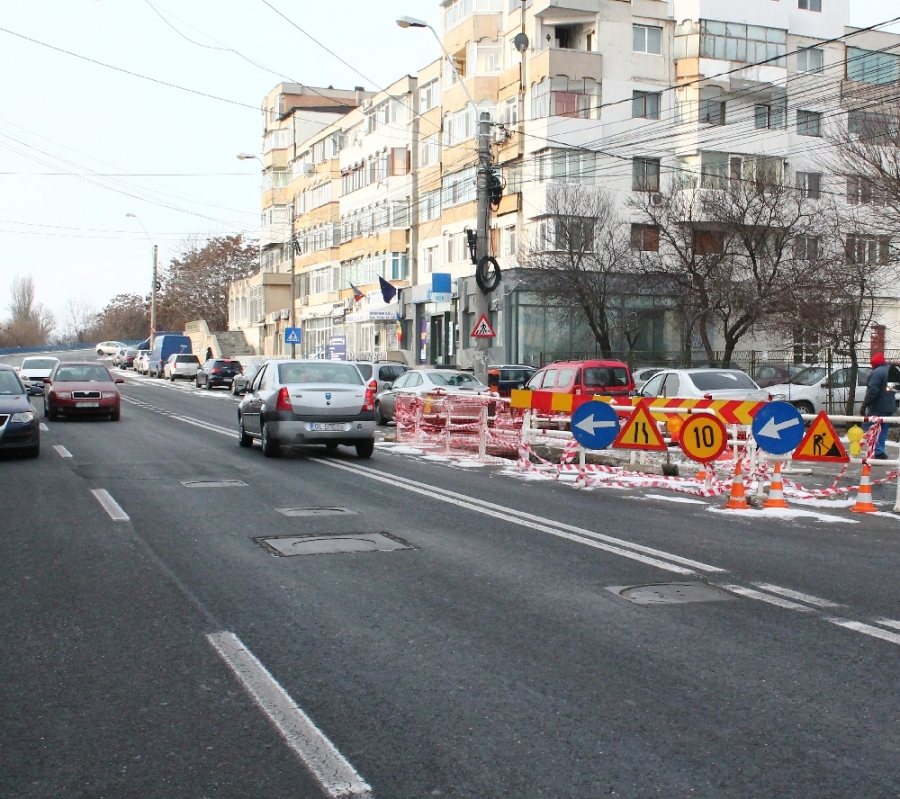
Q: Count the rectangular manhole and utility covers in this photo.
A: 4